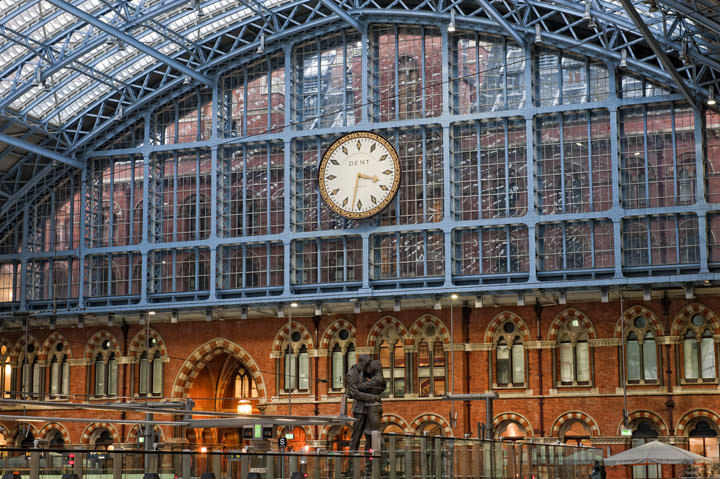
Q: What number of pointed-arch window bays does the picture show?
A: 13